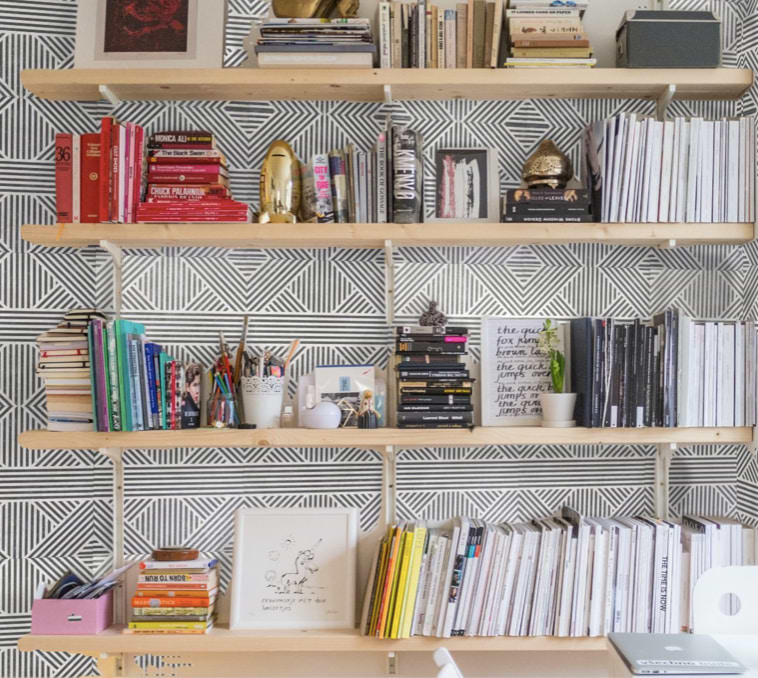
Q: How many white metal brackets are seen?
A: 11